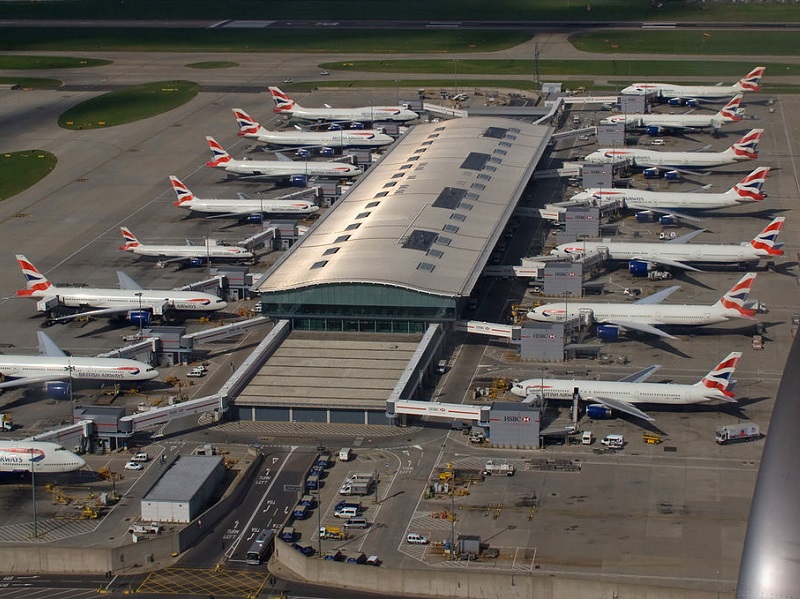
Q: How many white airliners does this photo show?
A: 15